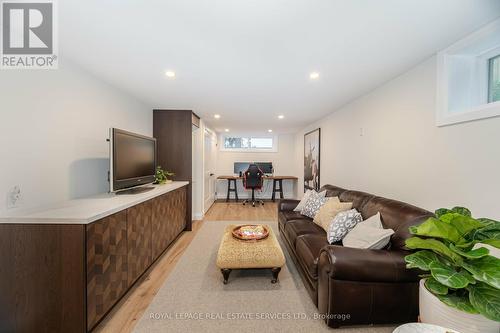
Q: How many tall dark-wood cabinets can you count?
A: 1